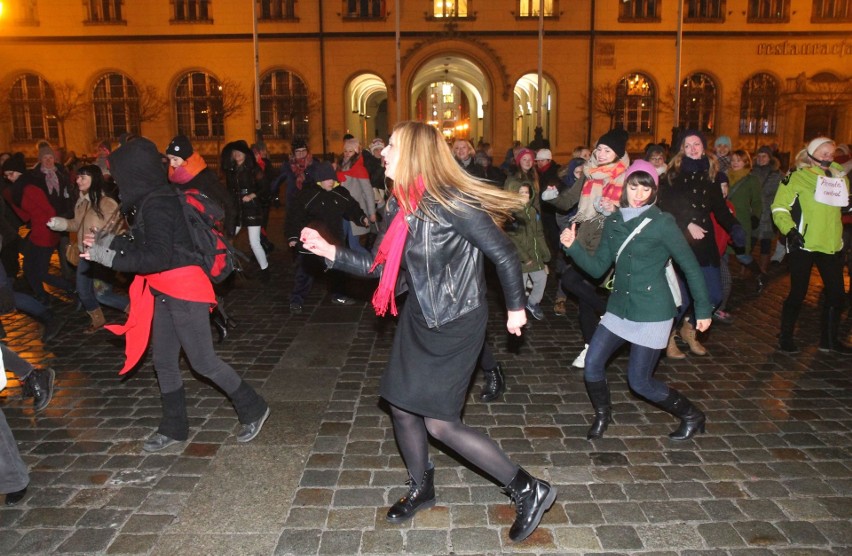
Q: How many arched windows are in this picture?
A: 7